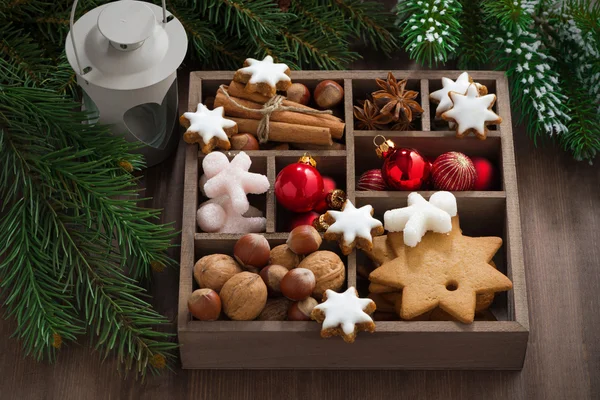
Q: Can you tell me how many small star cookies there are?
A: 6